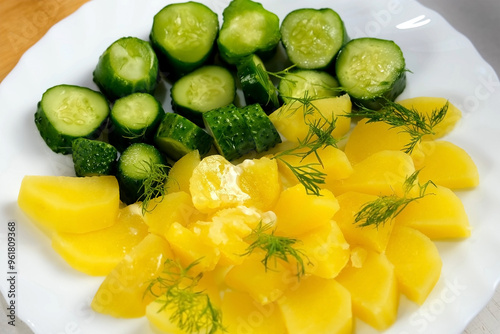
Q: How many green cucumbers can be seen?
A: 15